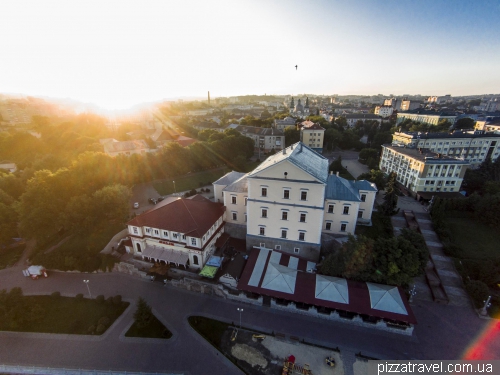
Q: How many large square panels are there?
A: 3